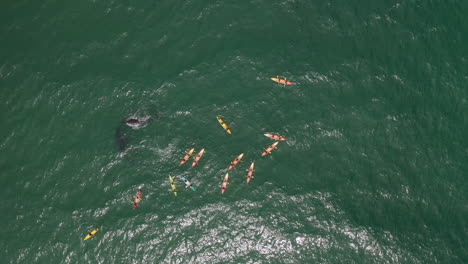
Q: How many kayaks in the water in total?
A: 13